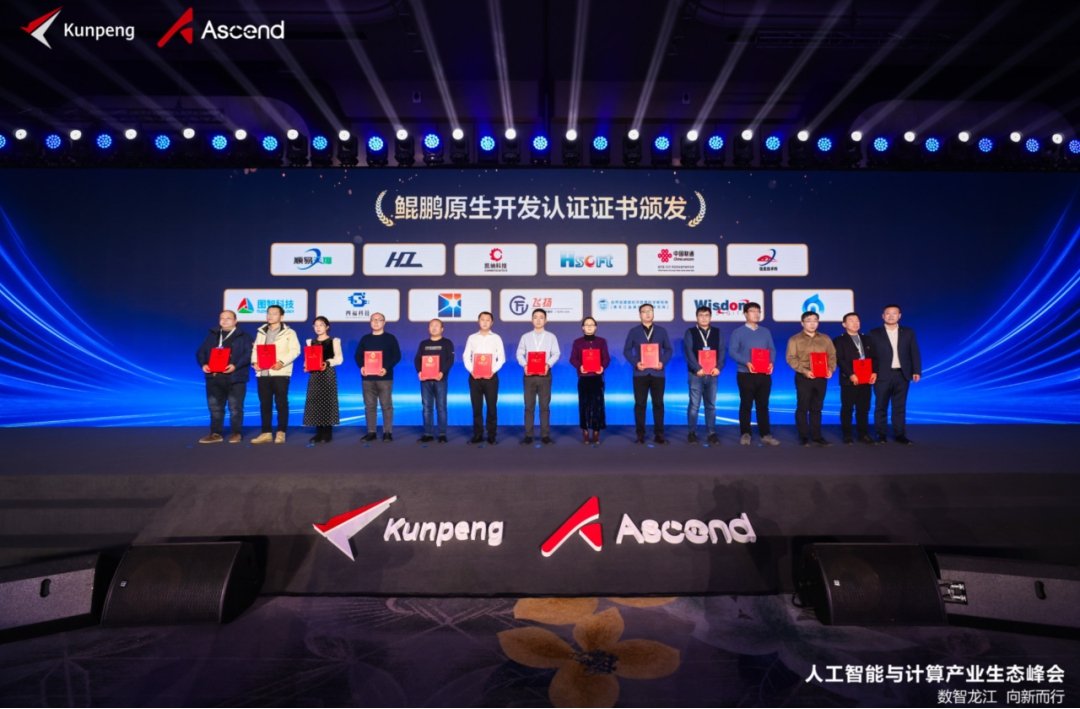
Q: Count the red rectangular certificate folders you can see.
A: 13